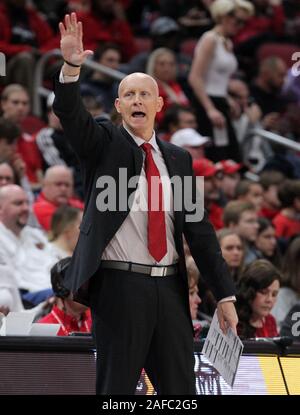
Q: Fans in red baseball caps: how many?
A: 2